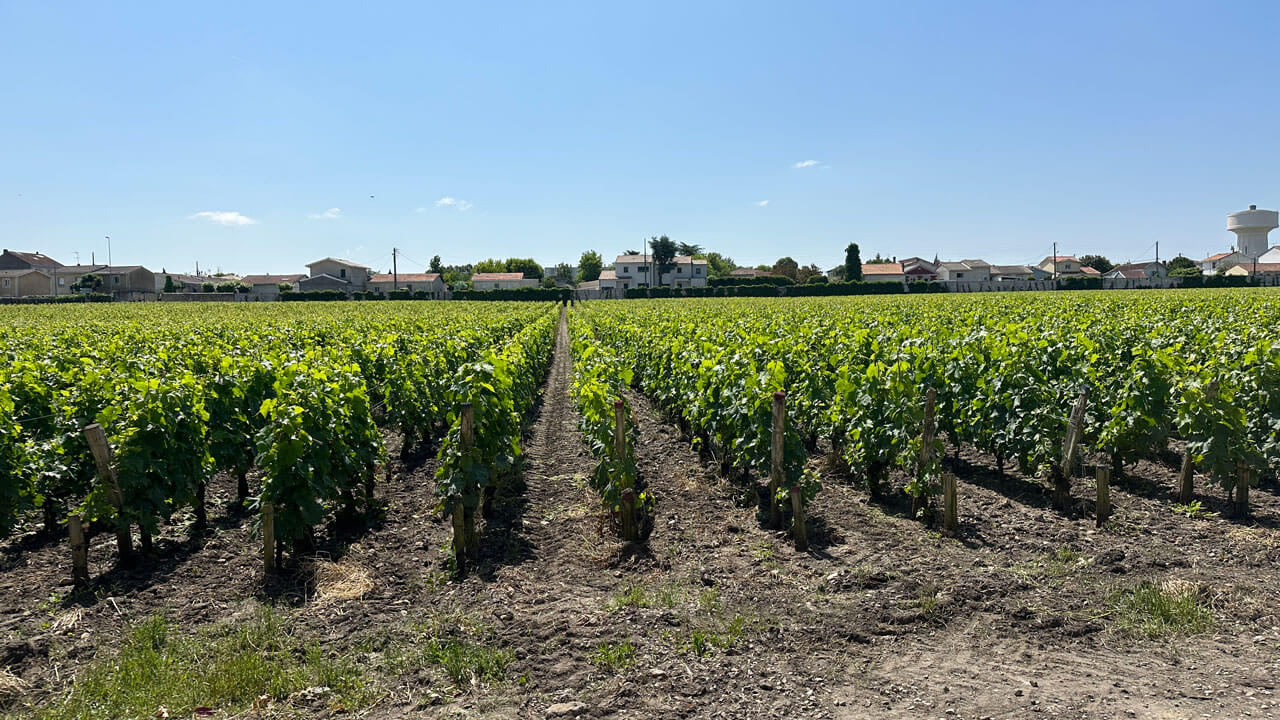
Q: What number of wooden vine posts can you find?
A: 15